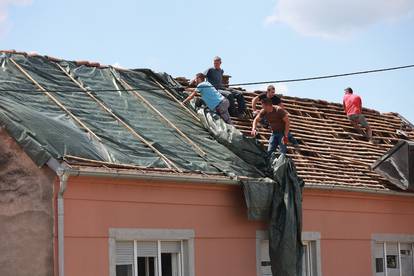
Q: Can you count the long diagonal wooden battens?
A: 4